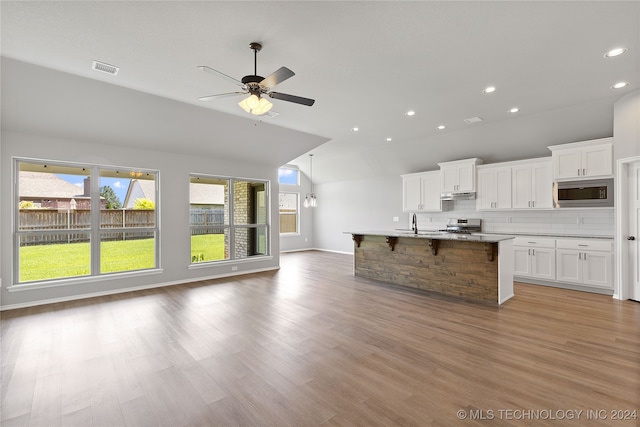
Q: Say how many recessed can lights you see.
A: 8